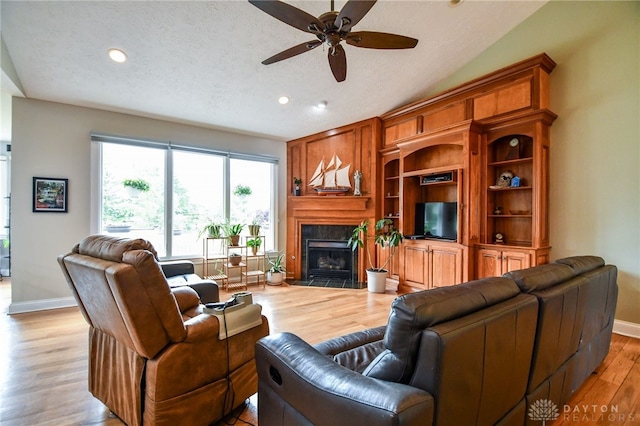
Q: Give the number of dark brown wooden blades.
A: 5